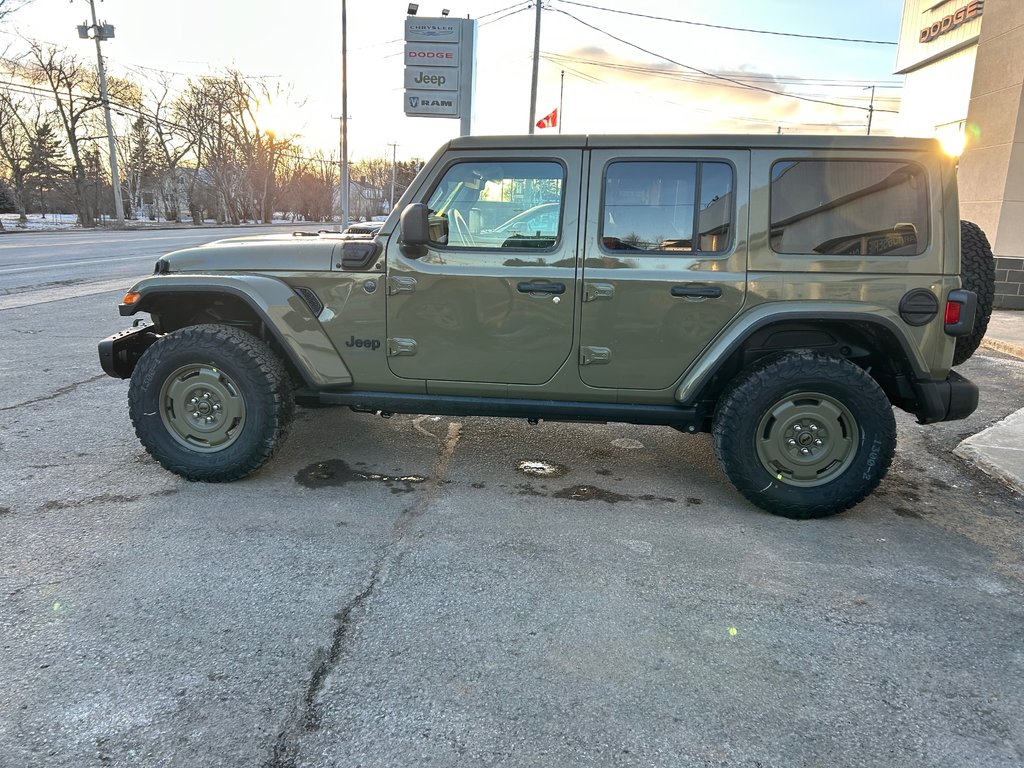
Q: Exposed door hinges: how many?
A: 4